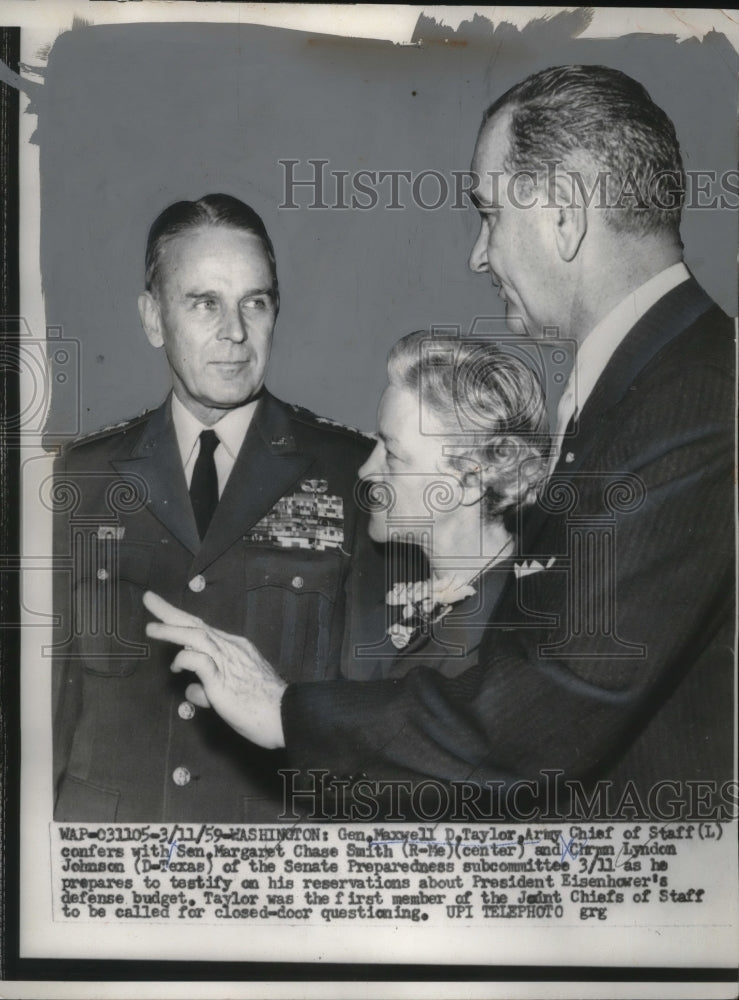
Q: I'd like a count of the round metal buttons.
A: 5